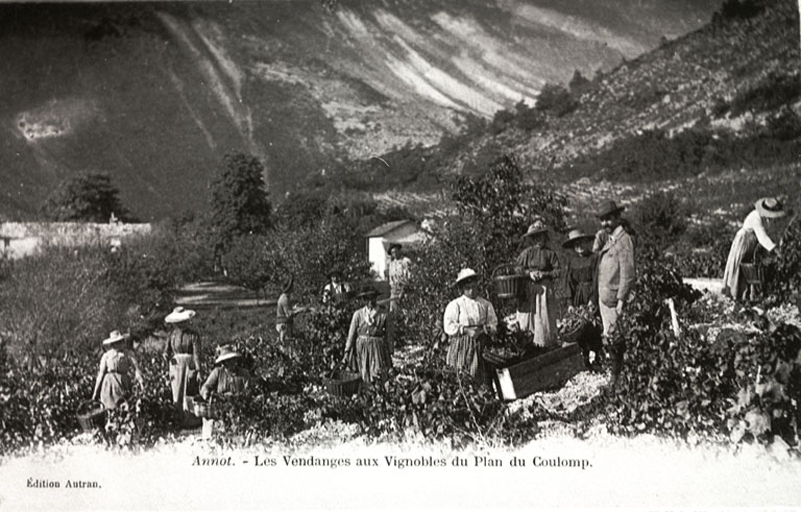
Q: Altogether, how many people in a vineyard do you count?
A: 12